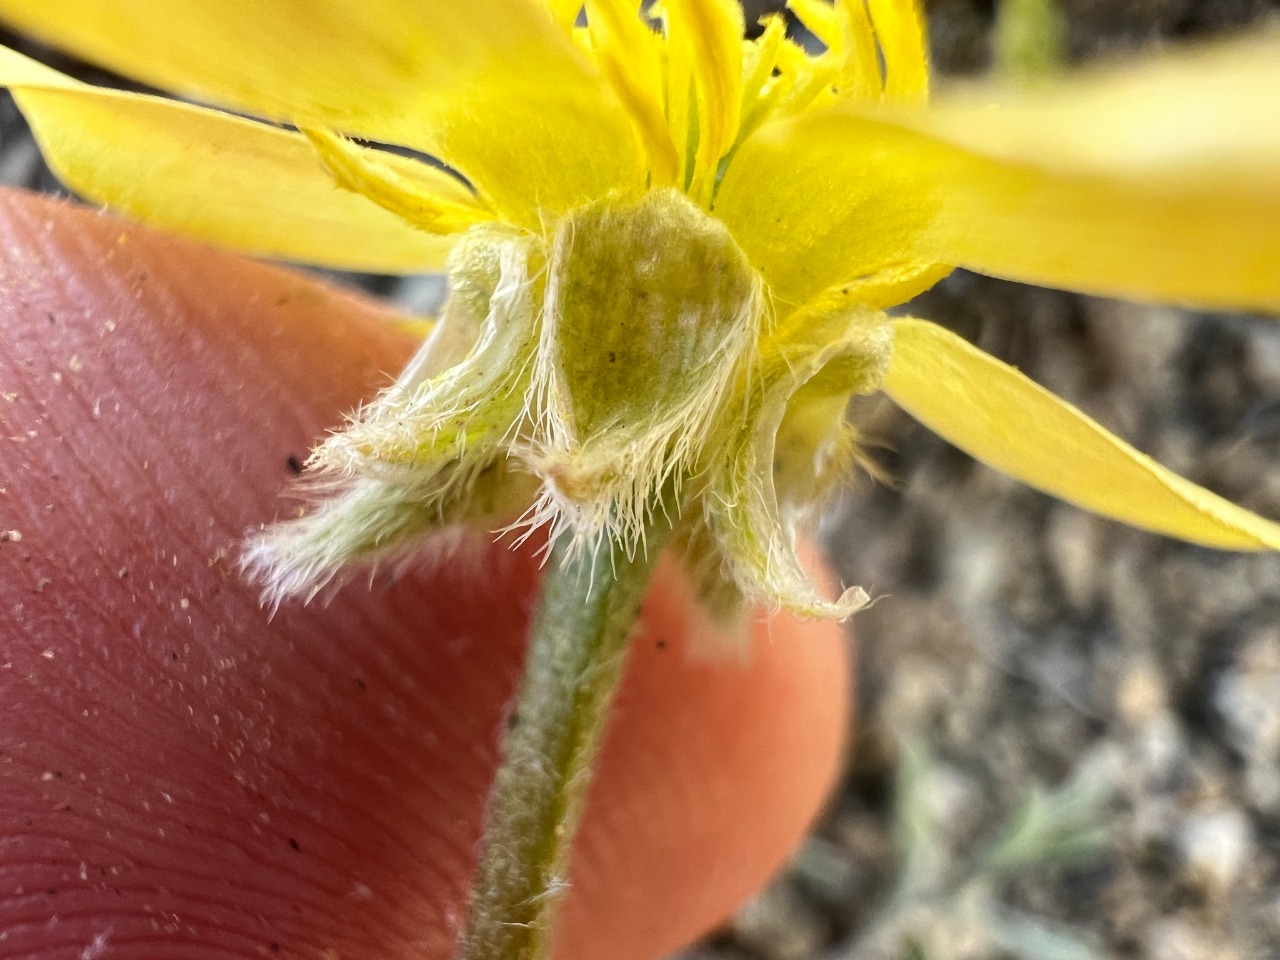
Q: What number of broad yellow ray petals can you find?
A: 4